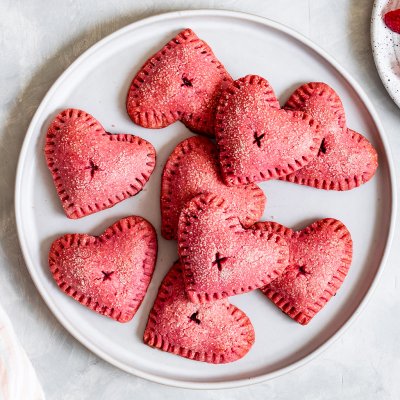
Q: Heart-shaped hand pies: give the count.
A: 9